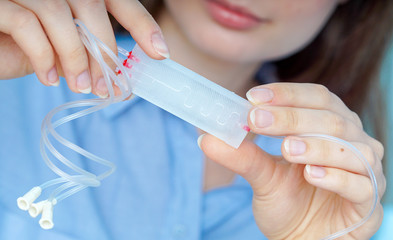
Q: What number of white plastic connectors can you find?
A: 3